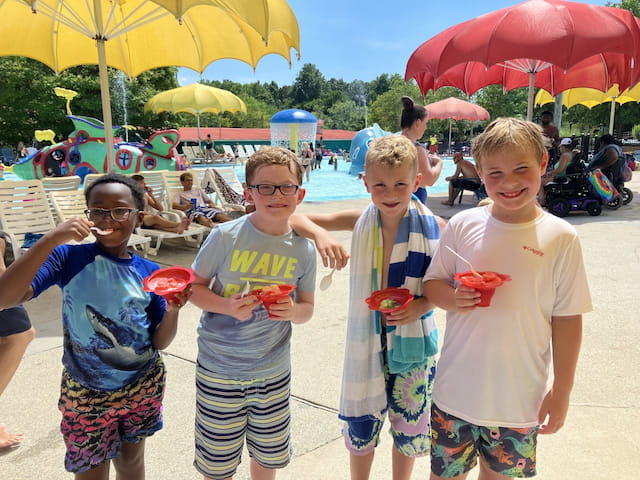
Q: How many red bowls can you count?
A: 4